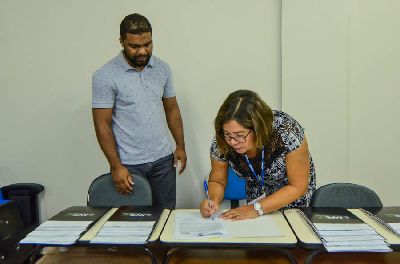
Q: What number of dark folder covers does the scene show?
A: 4